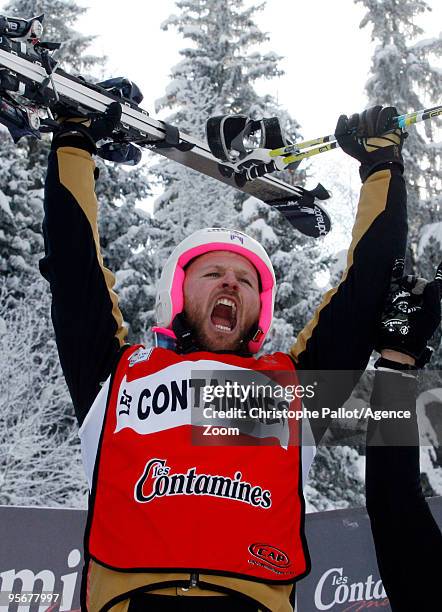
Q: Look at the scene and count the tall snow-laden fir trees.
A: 3